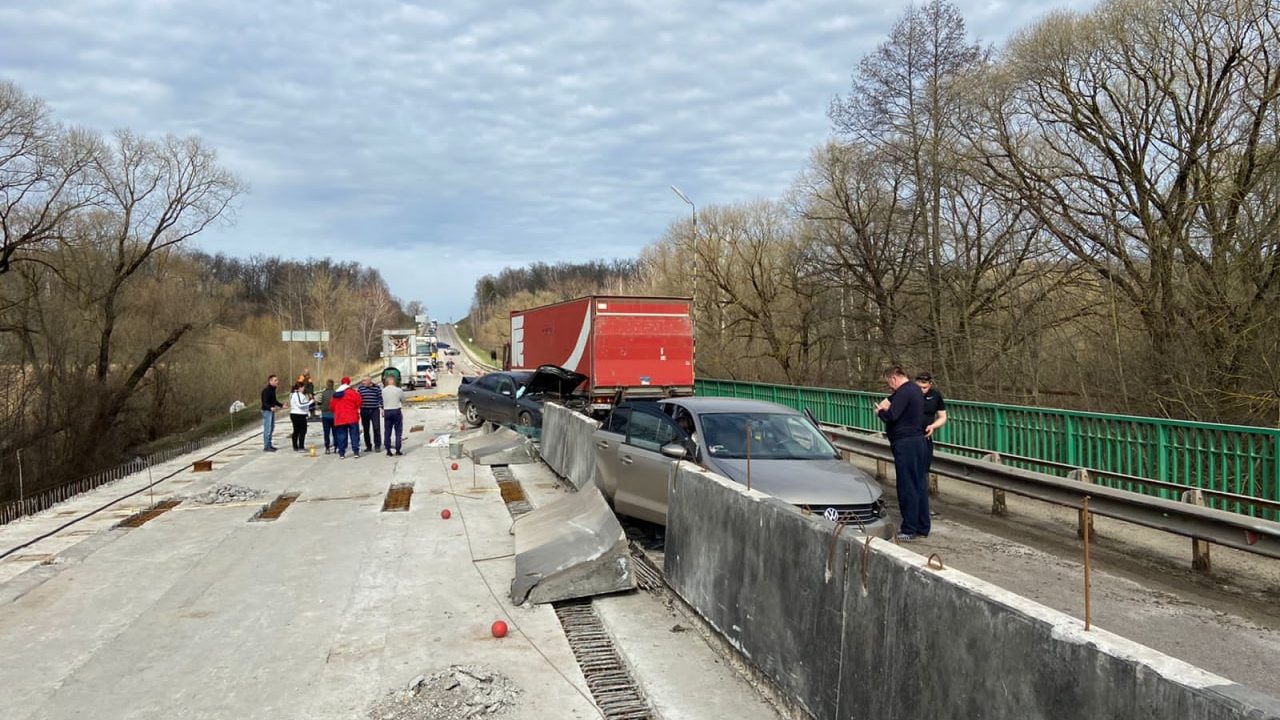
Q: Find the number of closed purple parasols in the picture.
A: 0